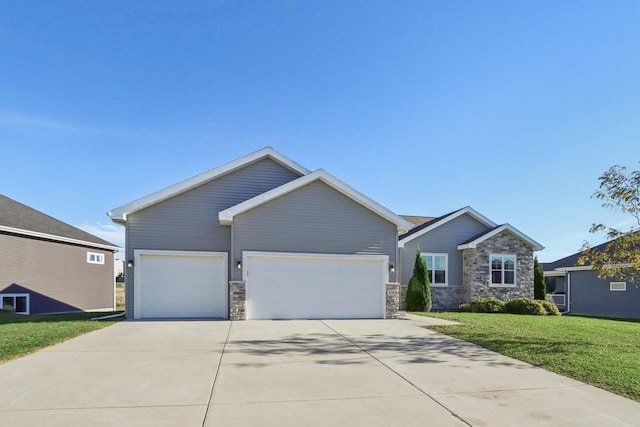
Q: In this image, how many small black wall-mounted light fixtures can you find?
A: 3